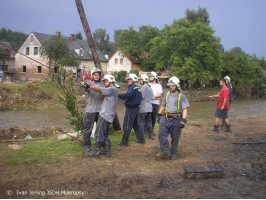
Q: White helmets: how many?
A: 7